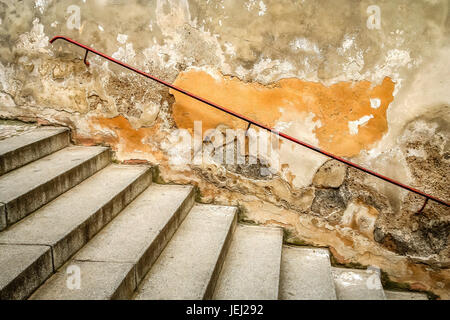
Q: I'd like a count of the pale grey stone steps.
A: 9